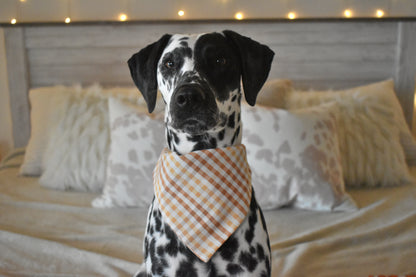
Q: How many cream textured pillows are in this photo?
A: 2